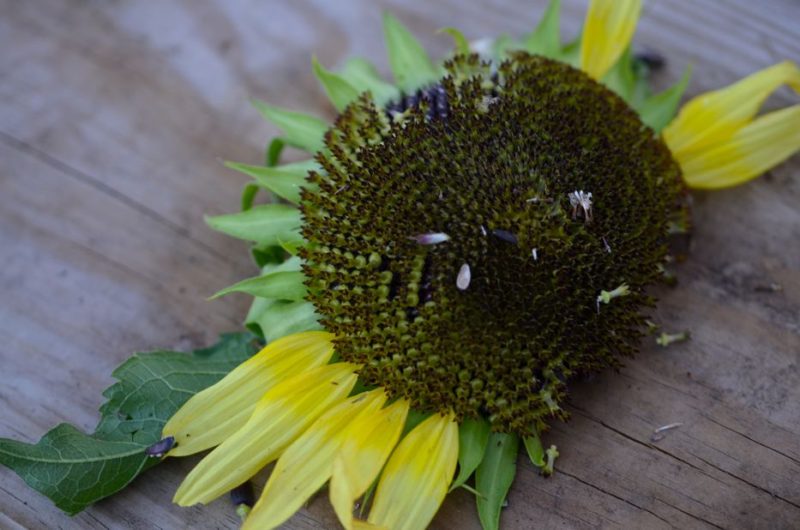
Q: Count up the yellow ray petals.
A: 8